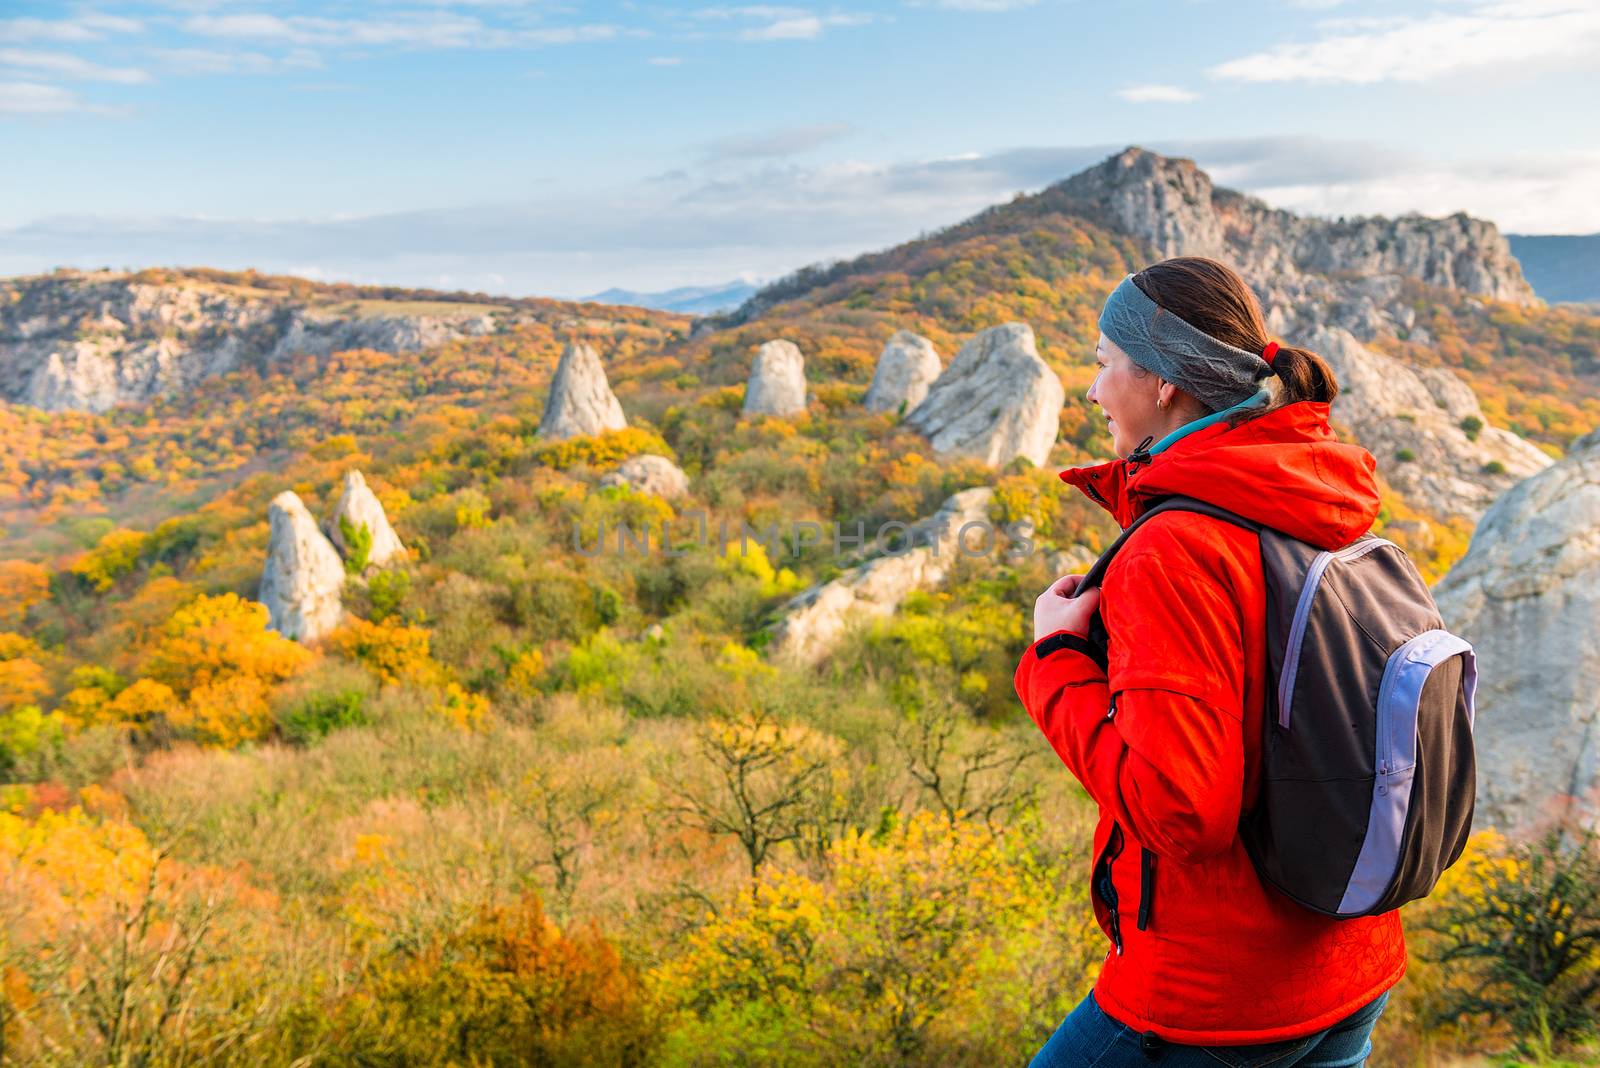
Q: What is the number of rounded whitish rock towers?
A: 6